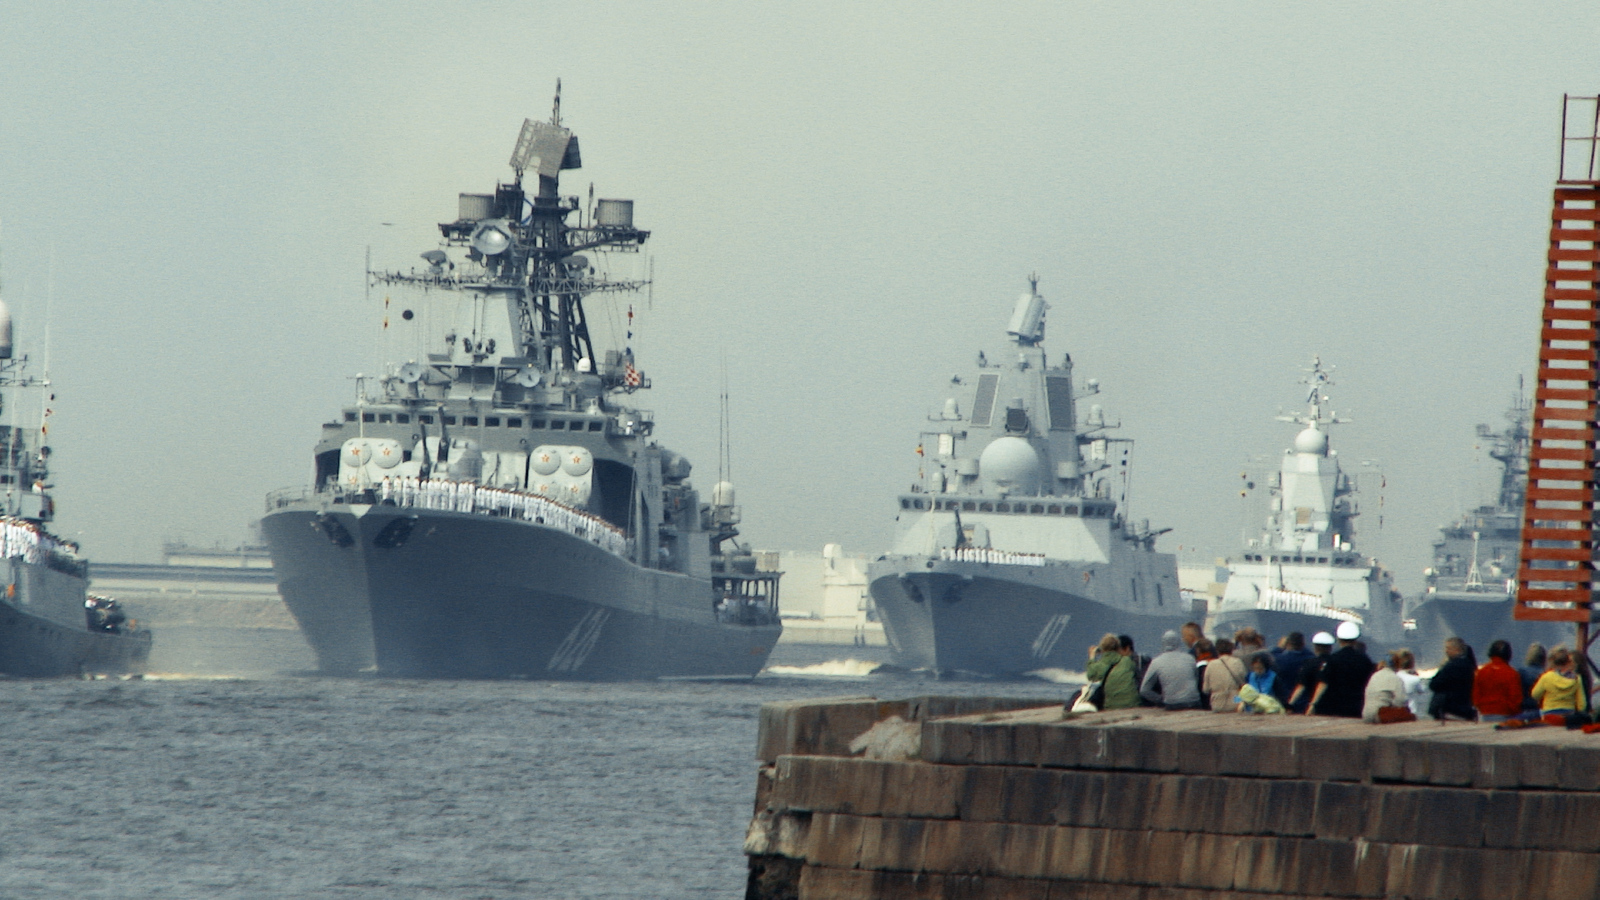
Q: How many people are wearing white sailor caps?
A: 2